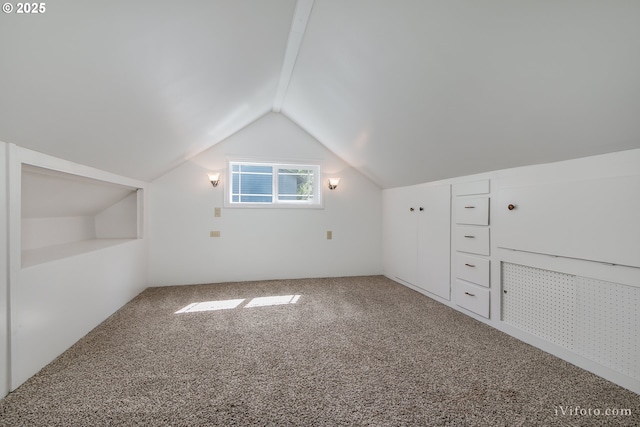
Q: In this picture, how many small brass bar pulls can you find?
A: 4